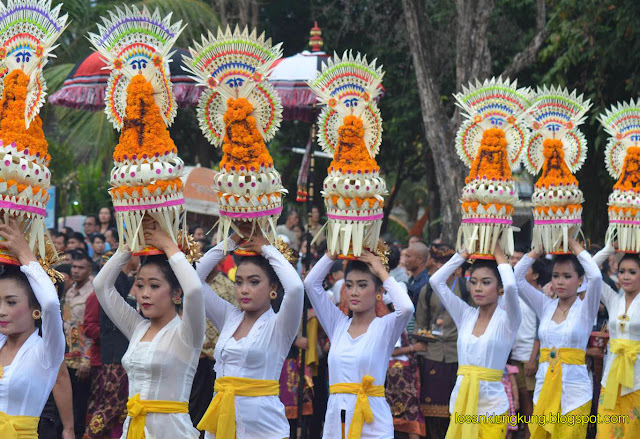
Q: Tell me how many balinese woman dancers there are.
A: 7